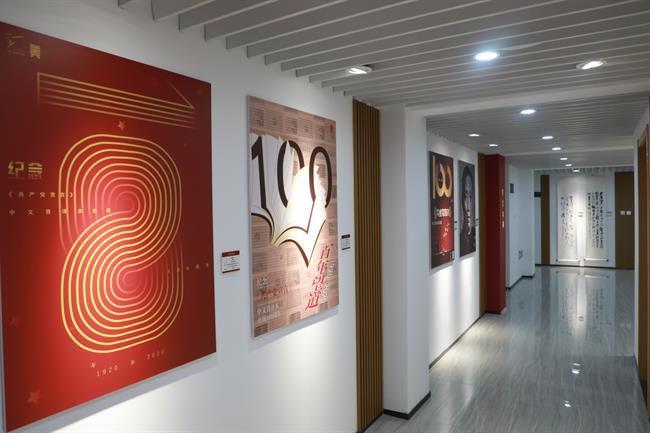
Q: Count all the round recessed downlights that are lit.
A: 11